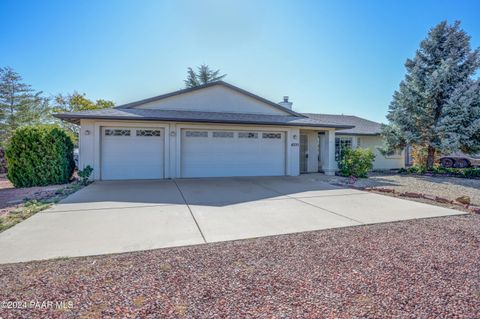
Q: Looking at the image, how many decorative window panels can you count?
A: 6